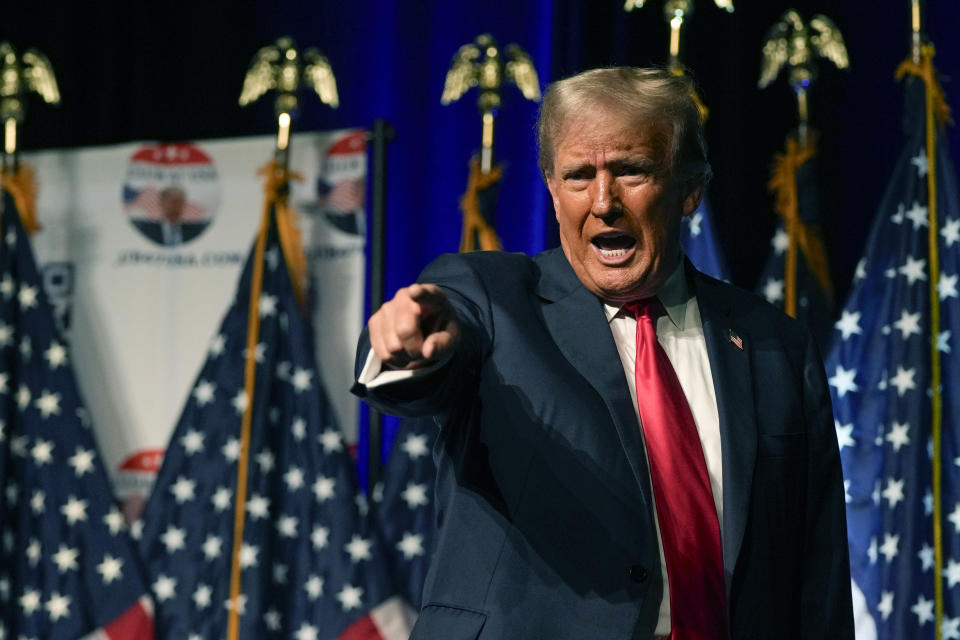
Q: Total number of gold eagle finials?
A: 5